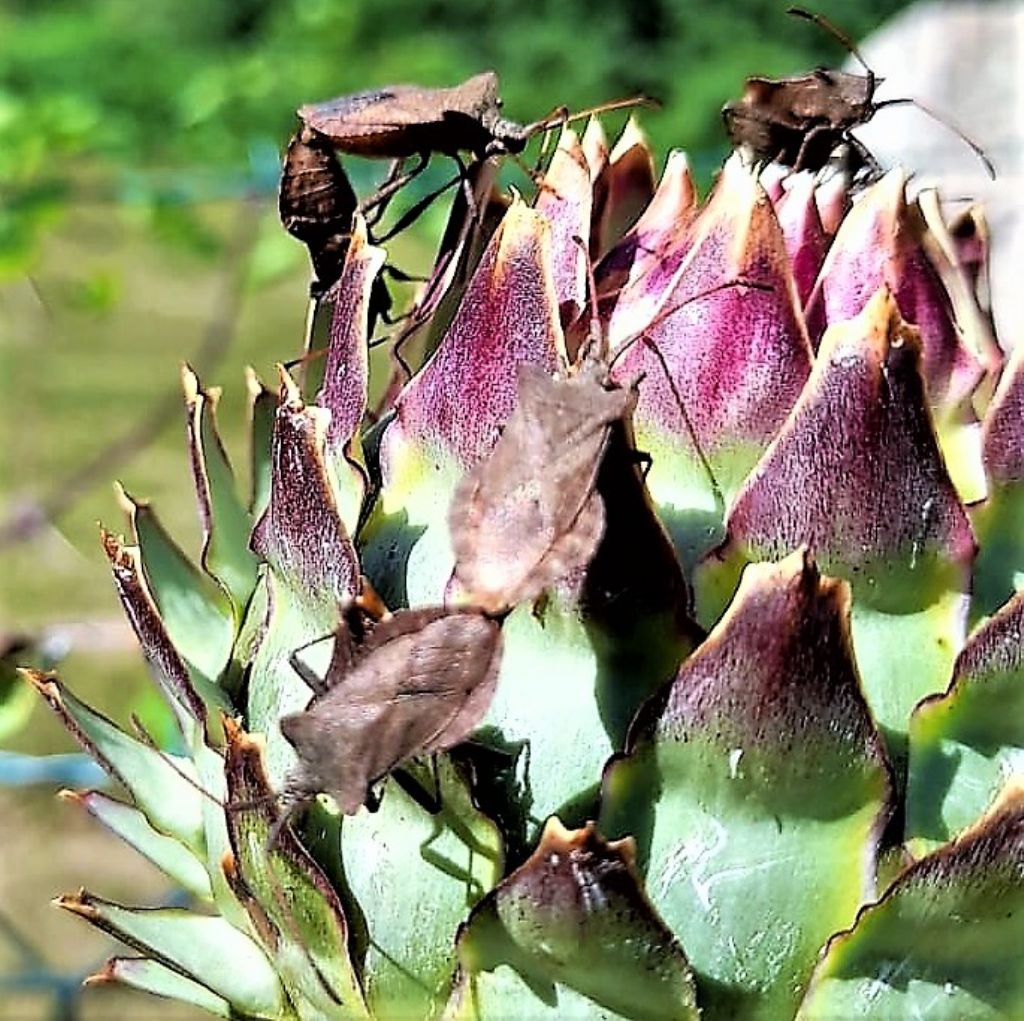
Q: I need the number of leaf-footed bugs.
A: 5